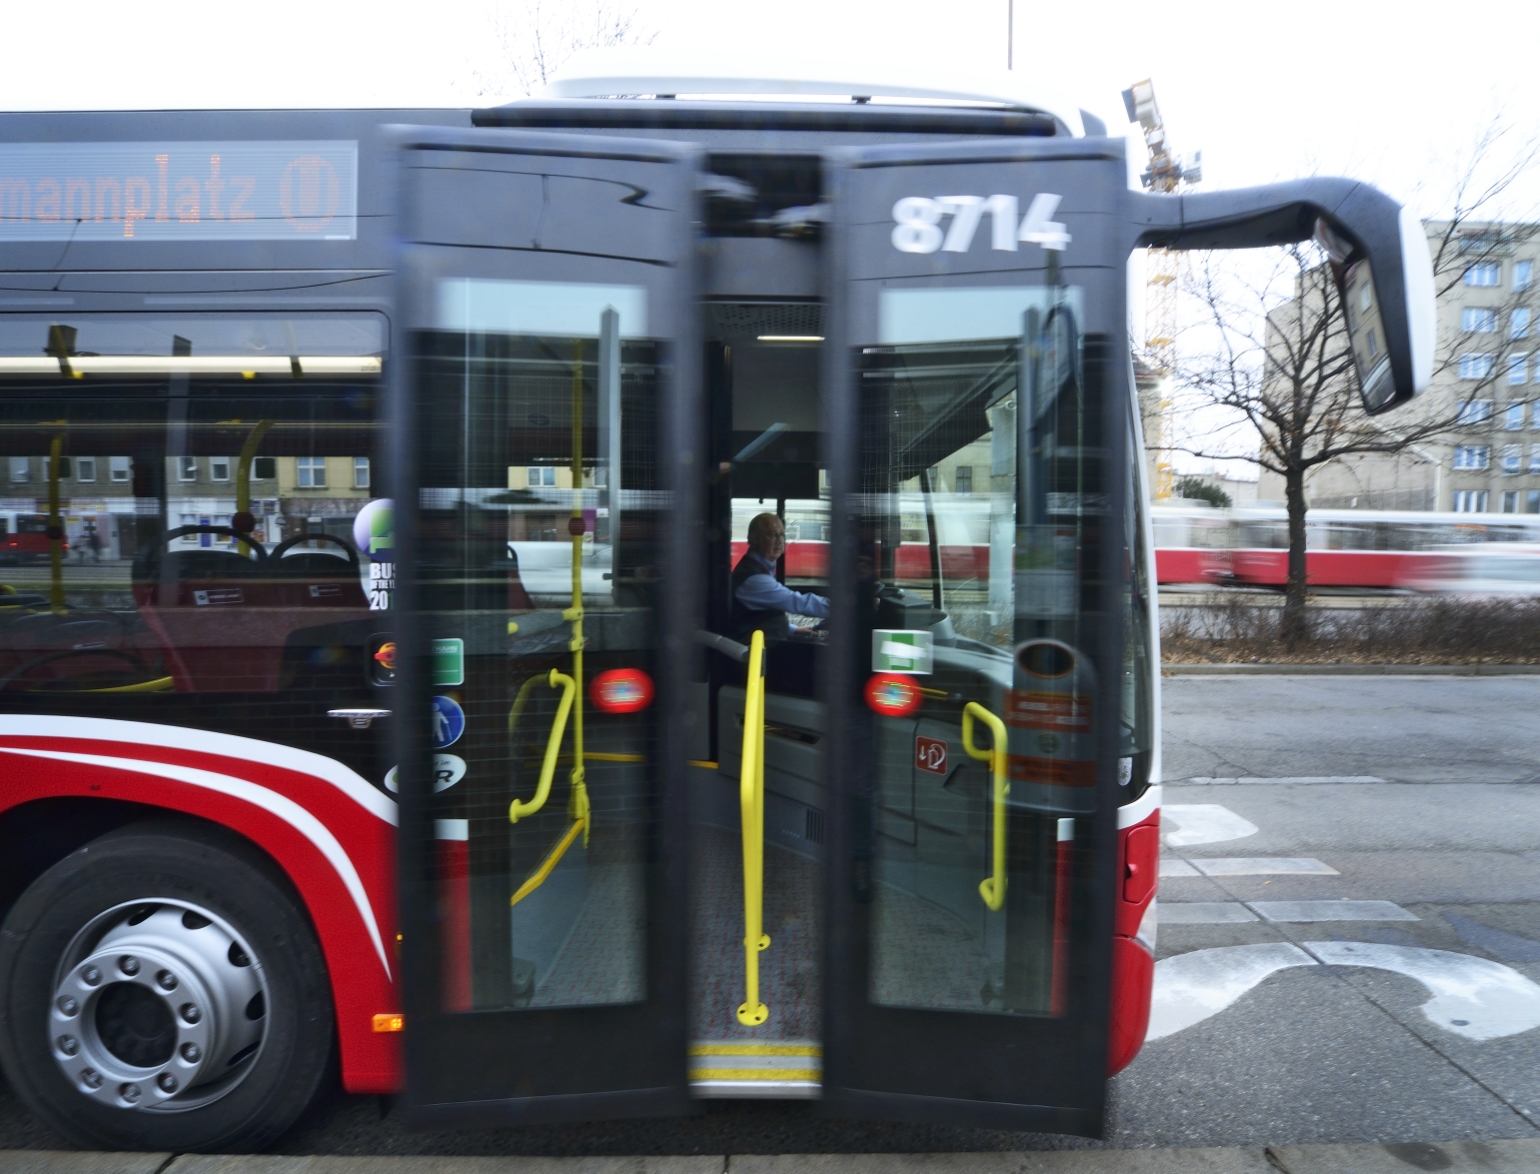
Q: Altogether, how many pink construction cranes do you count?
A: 0